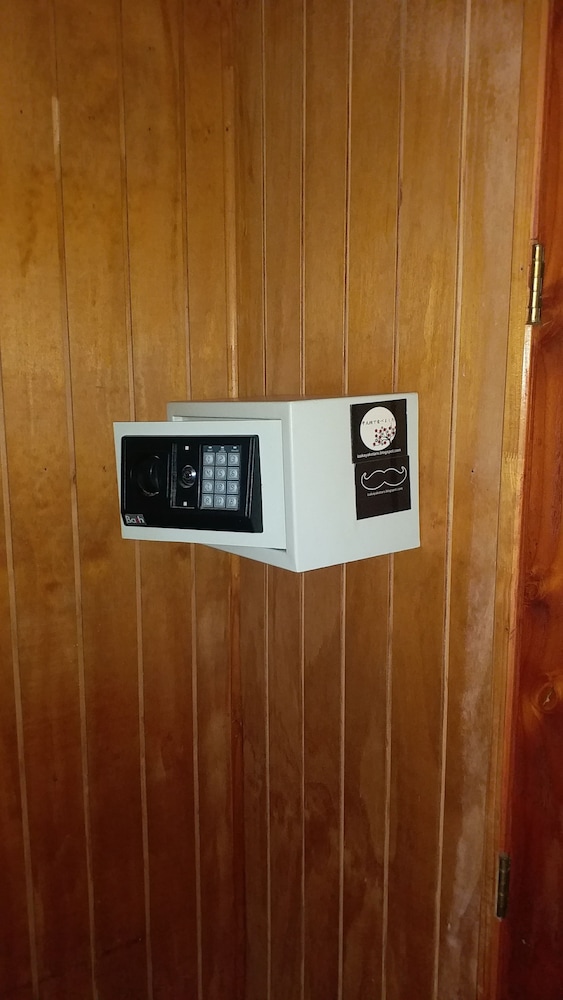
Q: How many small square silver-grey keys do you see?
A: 12